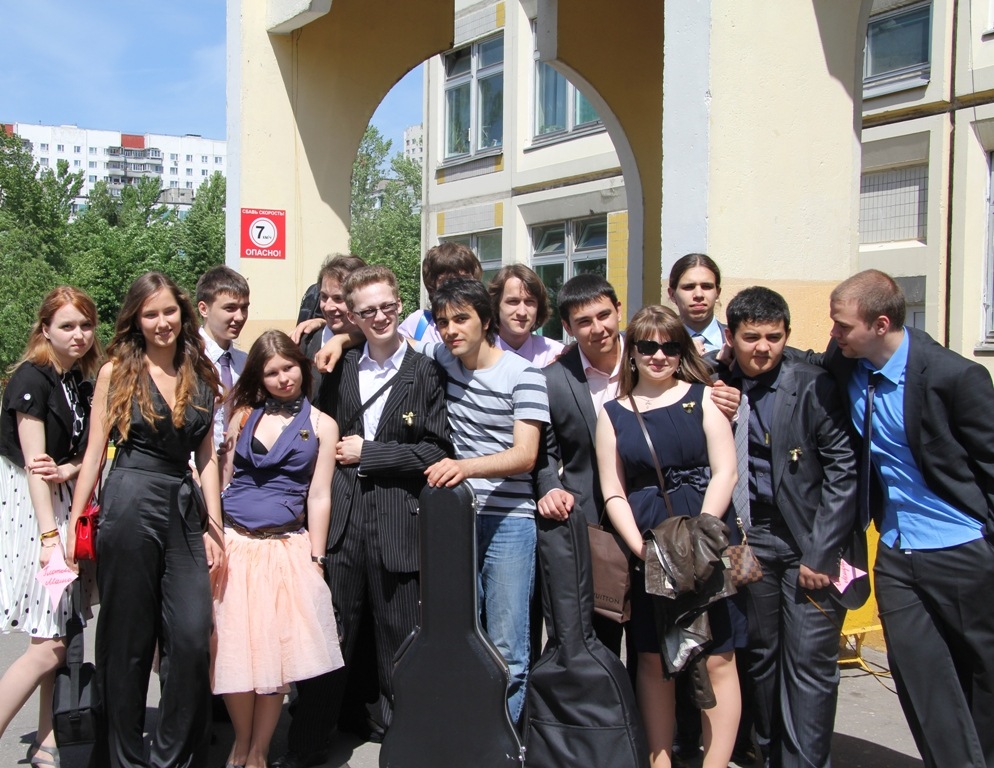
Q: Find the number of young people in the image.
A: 14